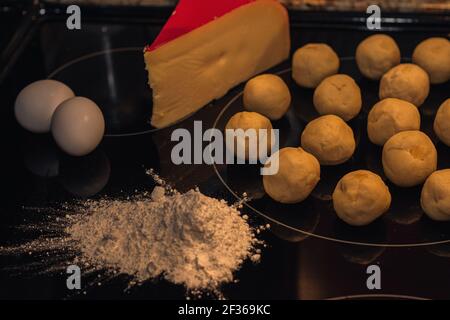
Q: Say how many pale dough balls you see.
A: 14